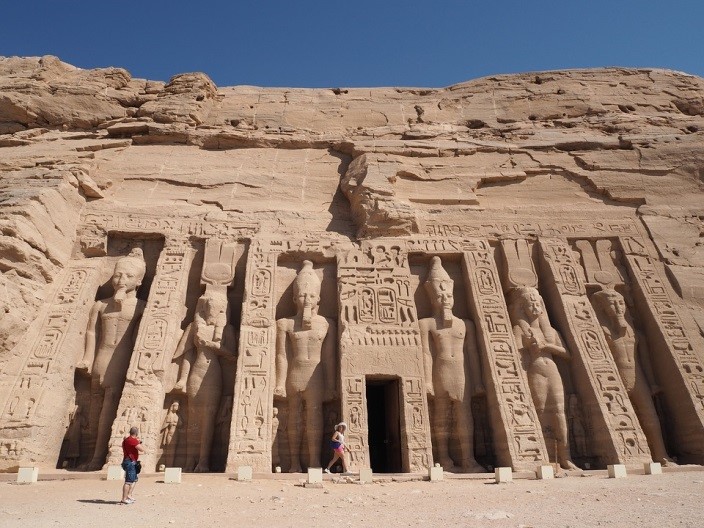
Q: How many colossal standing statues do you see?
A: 6